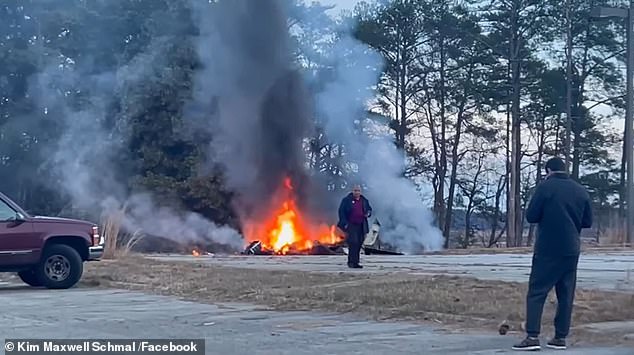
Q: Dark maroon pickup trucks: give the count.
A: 1